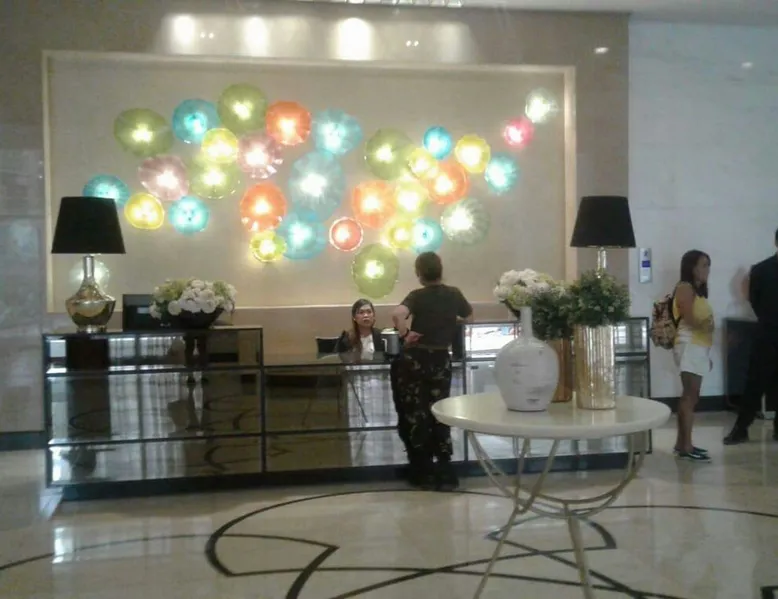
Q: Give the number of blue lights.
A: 9